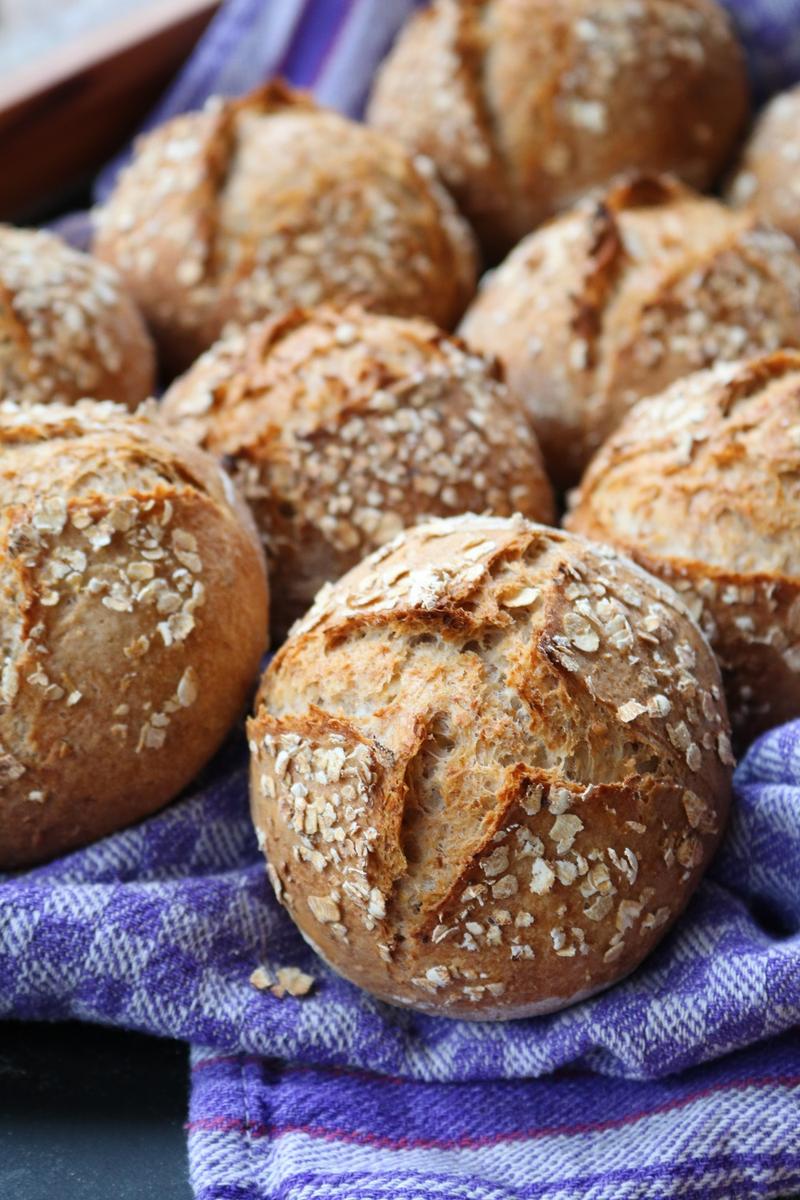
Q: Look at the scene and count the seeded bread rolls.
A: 9